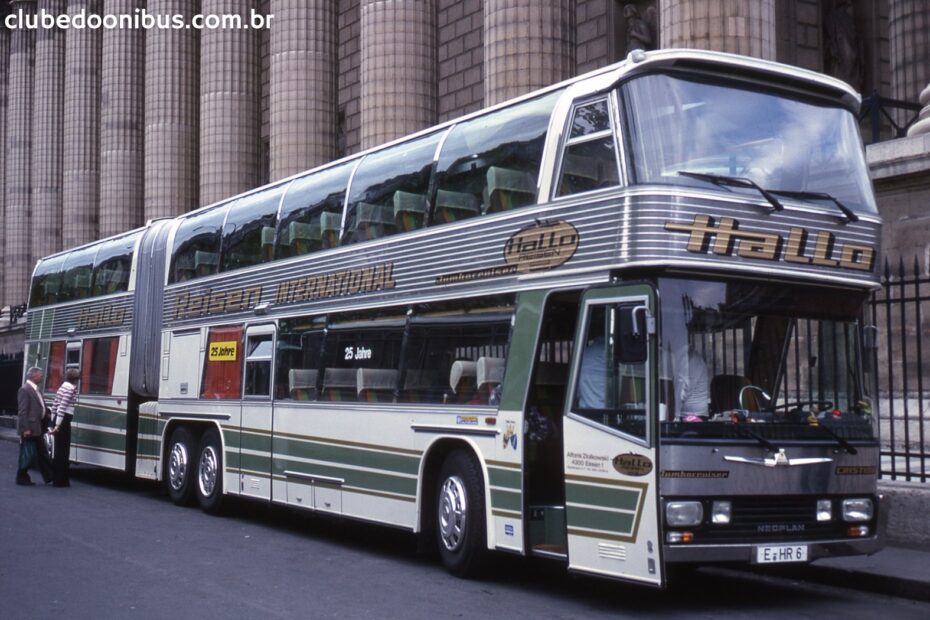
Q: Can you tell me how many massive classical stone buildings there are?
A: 1